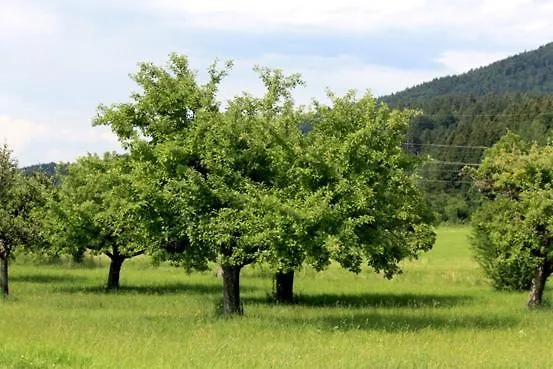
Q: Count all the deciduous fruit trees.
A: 5